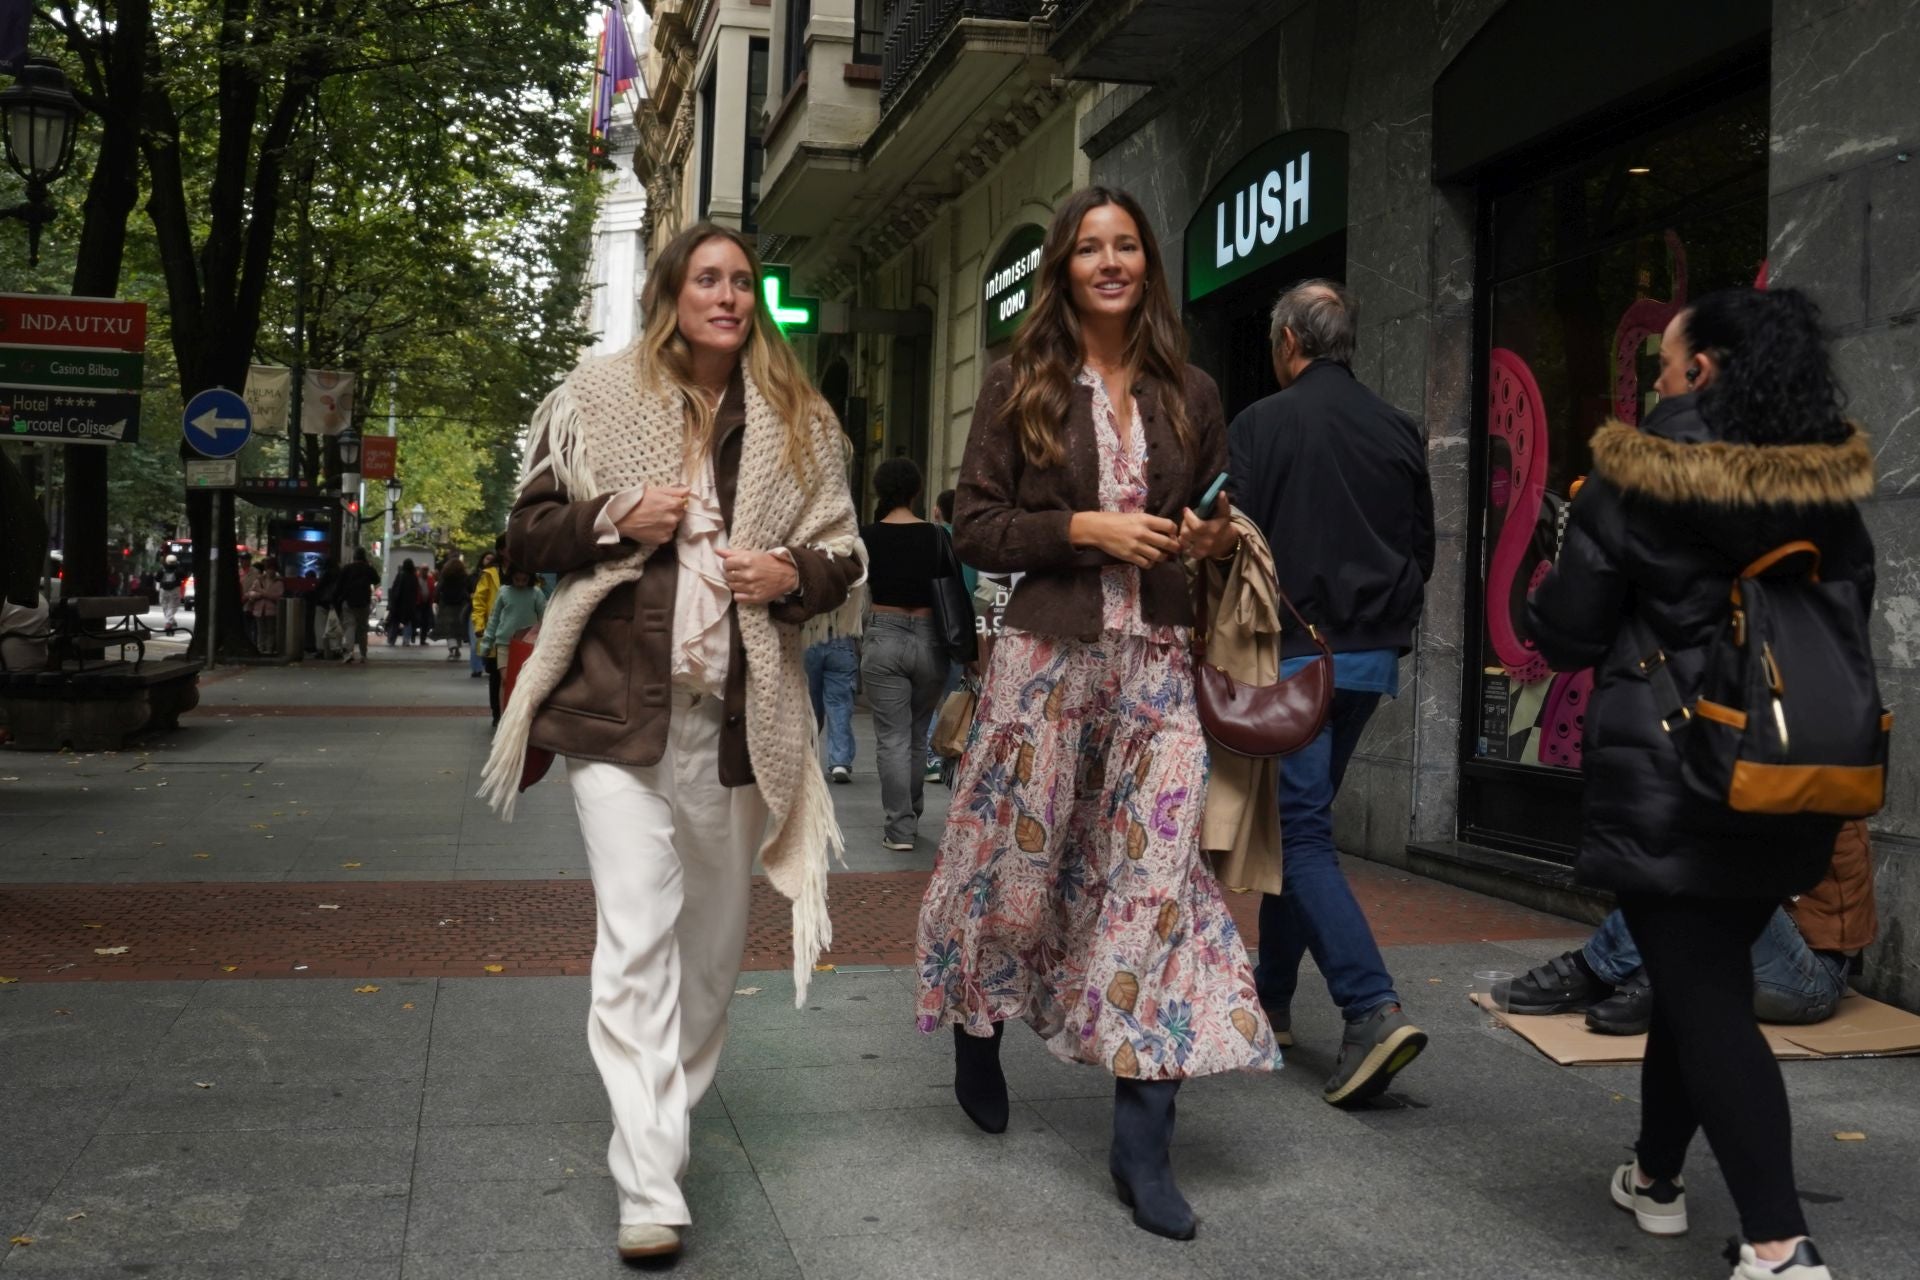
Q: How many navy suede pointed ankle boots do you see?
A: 2